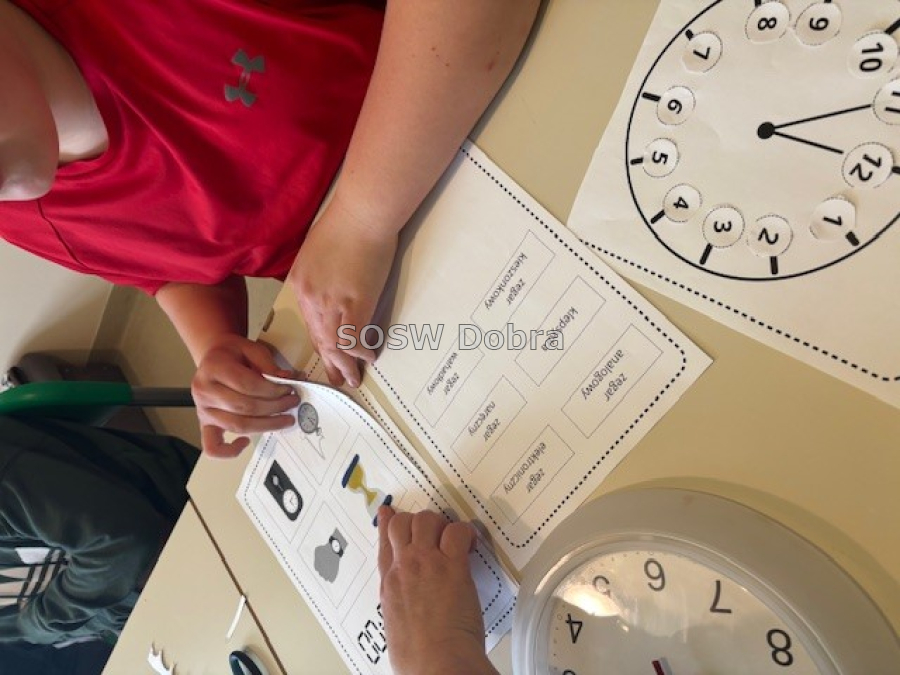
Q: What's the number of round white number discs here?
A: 12